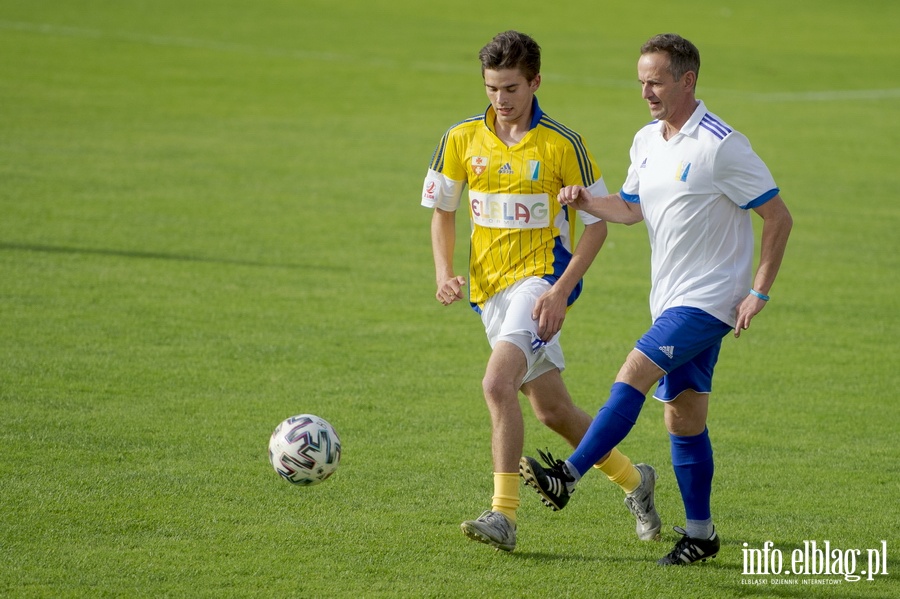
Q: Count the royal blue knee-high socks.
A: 2